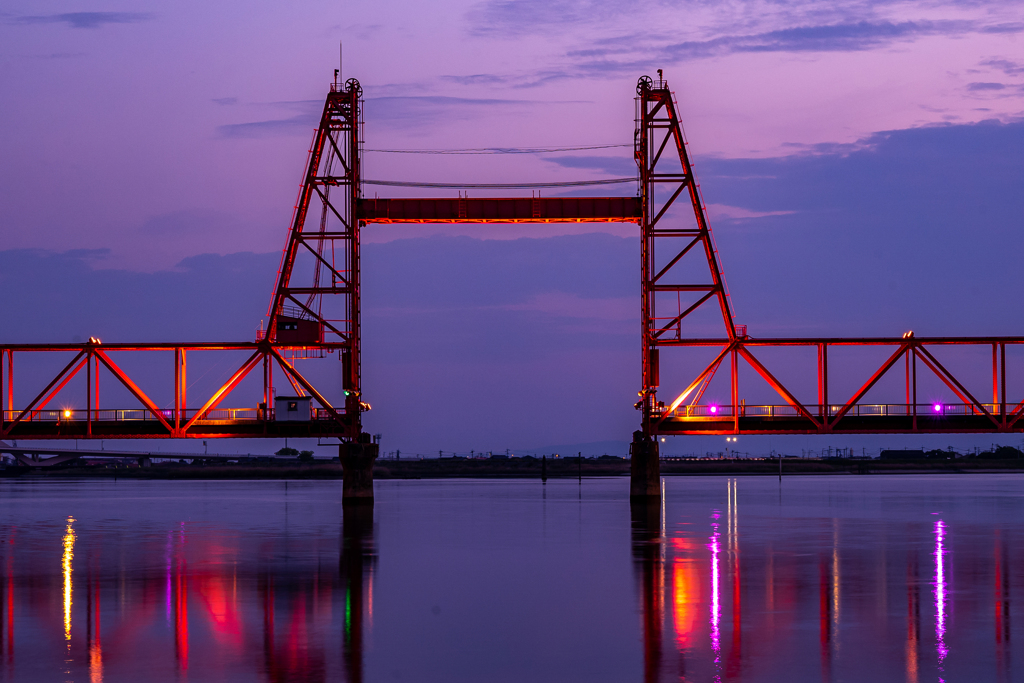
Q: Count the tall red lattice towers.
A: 2